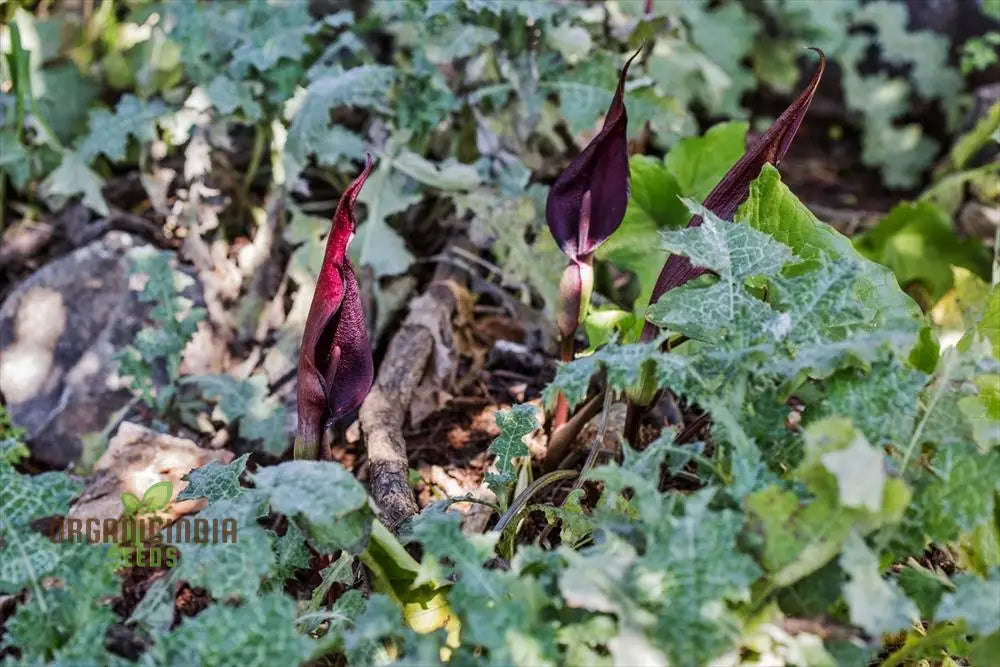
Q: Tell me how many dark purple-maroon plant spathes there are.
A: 3